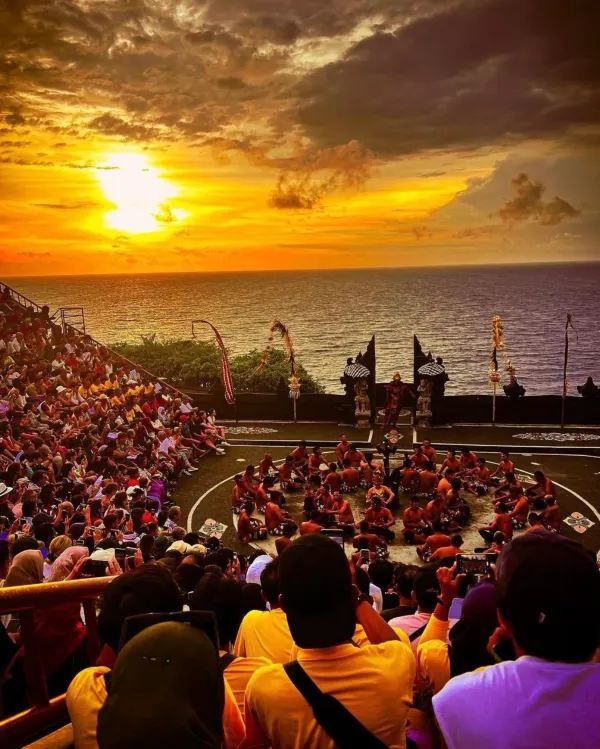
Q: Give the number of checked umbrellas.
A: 2